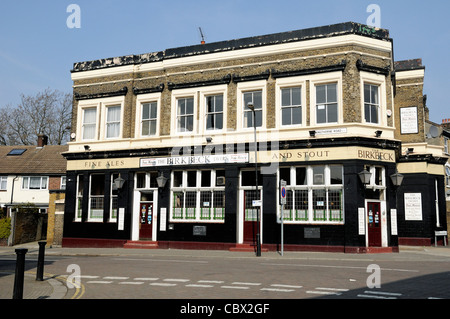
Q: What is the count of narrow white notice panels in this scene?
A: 4